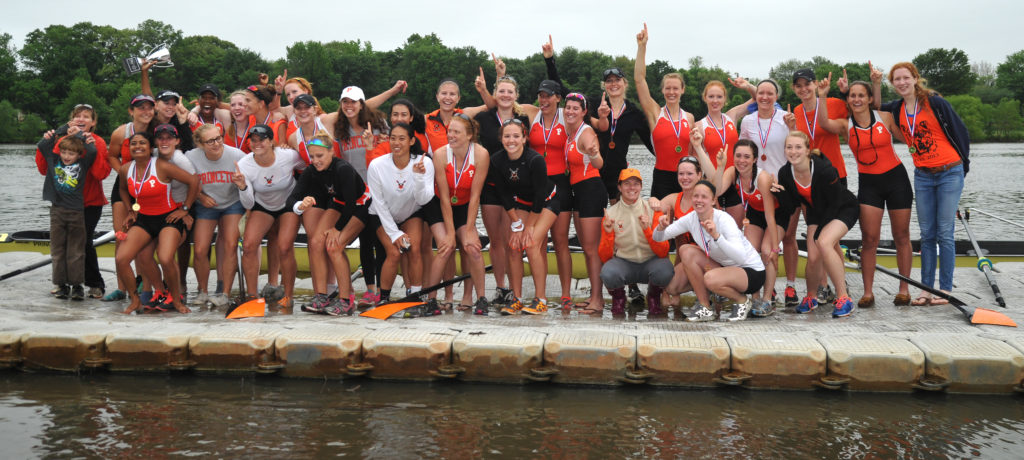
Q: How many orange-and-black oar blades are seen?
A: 3